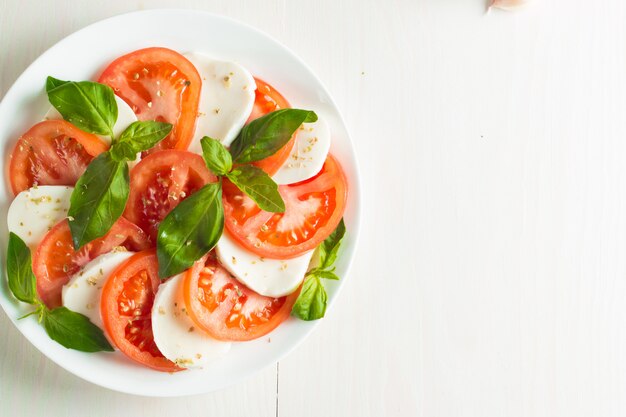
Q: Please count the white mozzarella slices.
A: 7